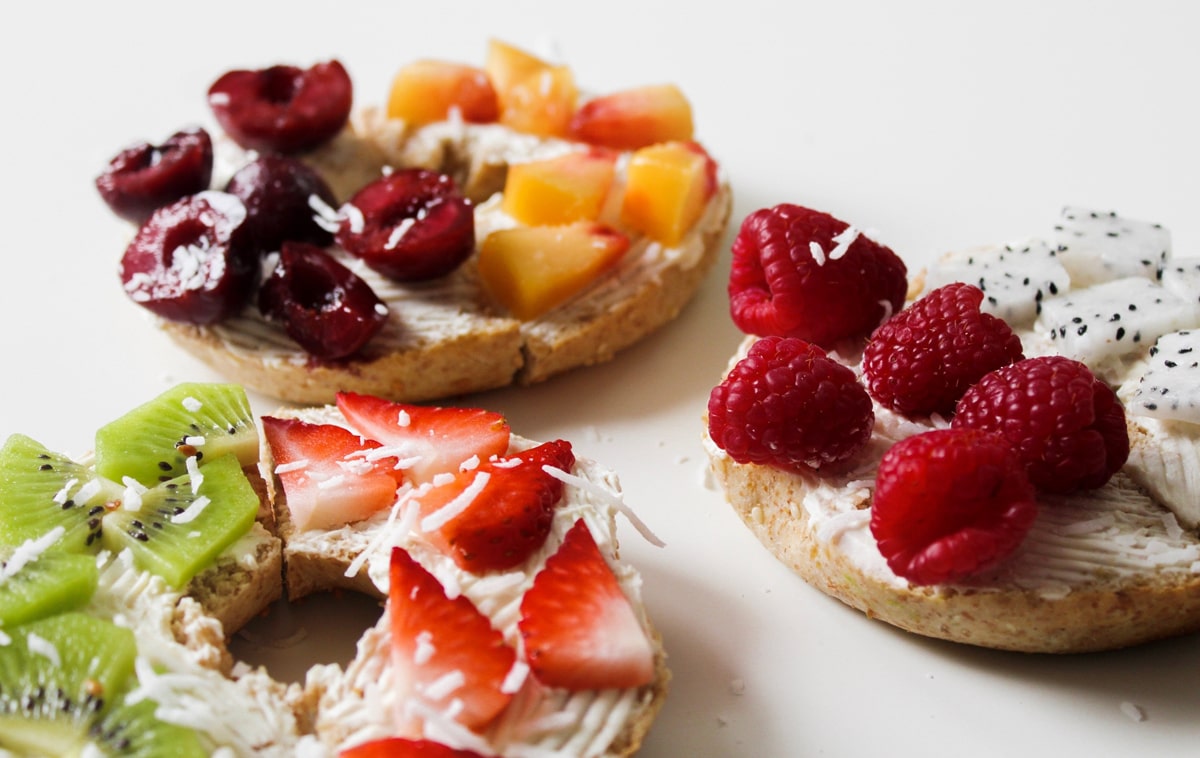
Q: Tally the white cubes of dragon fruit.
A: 5